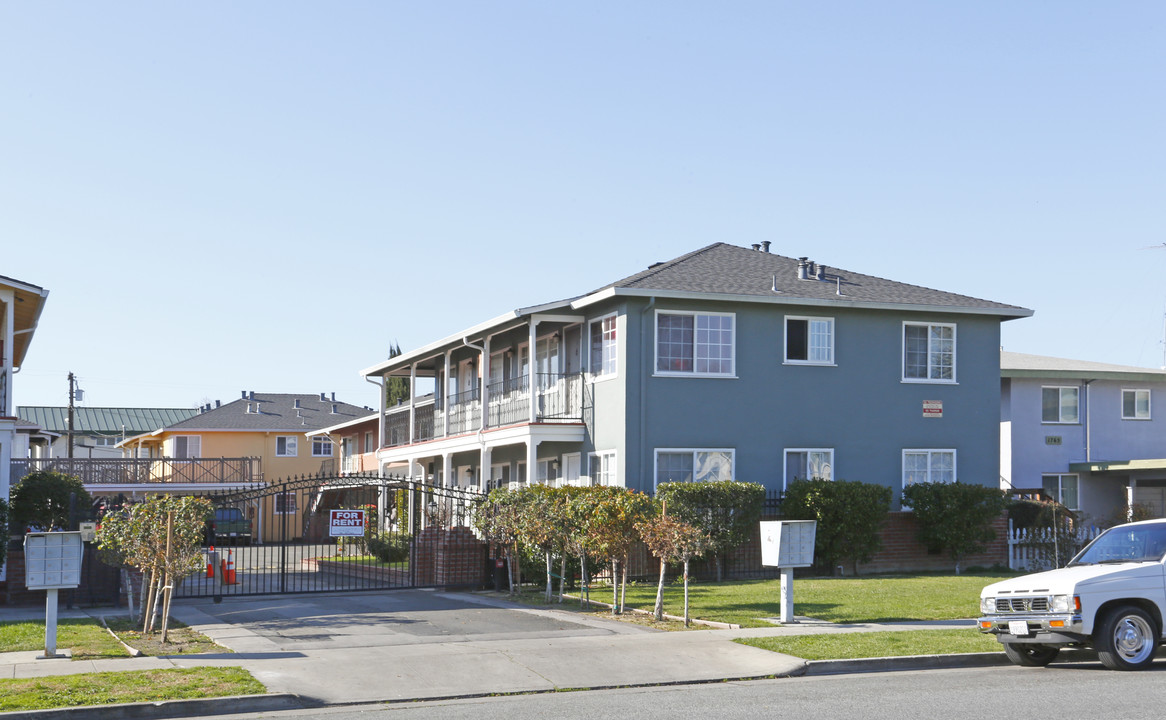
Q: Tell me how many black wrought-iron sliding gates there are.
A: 1